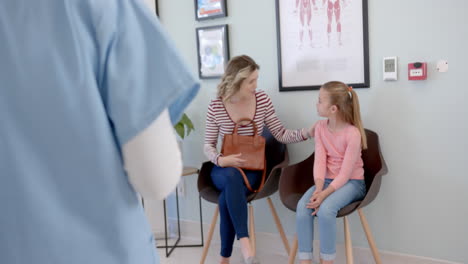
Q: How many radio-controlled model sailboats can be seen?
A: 0